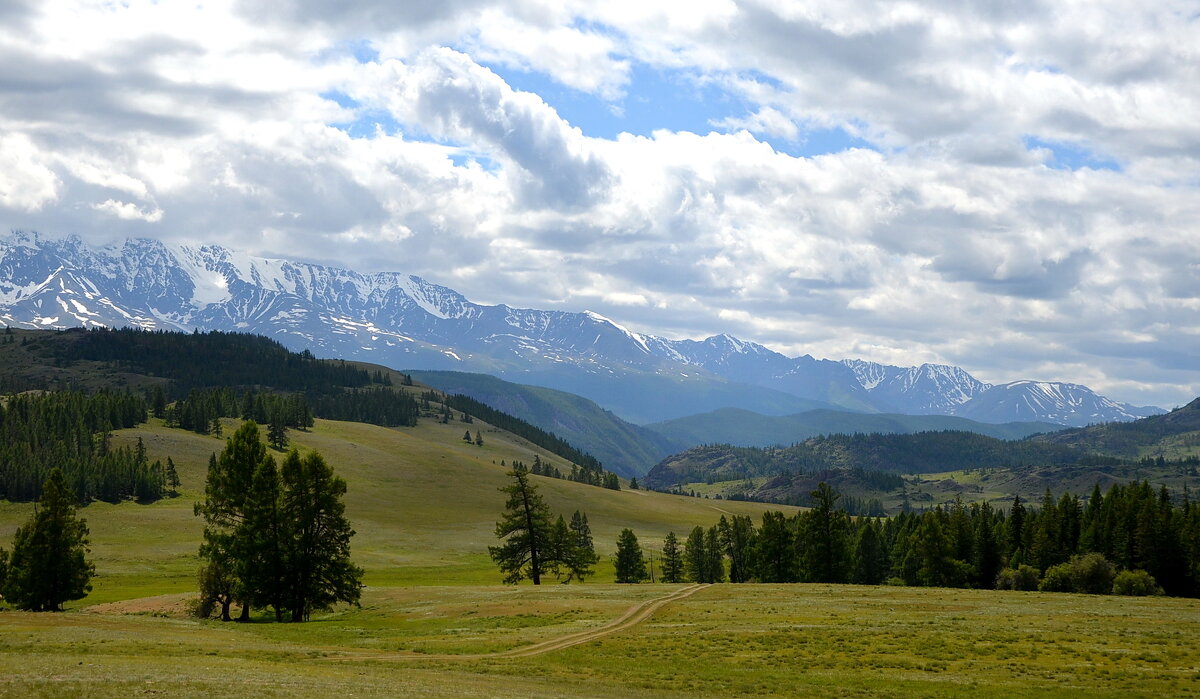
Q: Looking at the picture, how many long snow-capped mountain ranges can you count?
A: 1